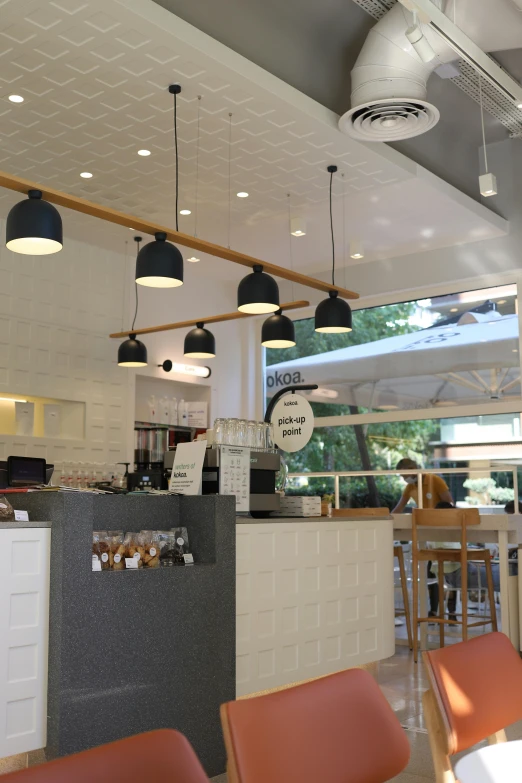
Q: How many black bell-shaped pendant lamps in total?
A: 7